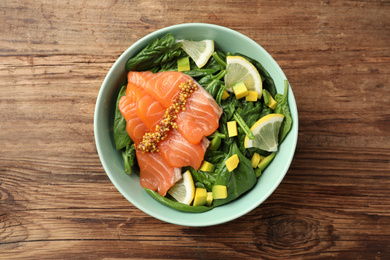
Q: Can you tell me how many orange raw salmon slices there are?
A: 3